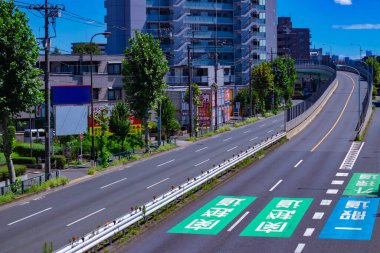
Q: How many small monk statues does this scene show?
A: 0